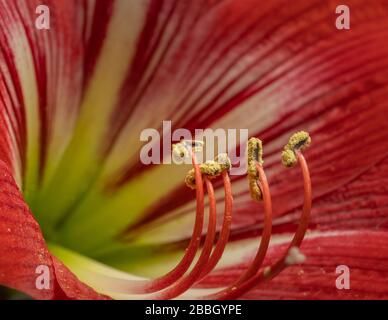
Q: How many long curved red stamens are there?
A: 5